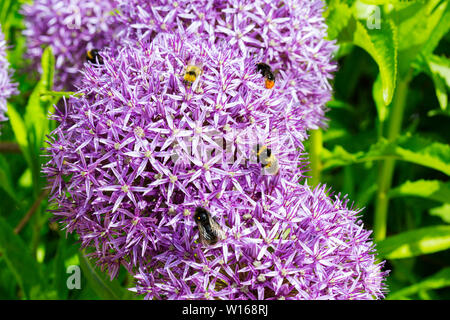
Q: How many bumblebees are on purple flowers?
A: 5